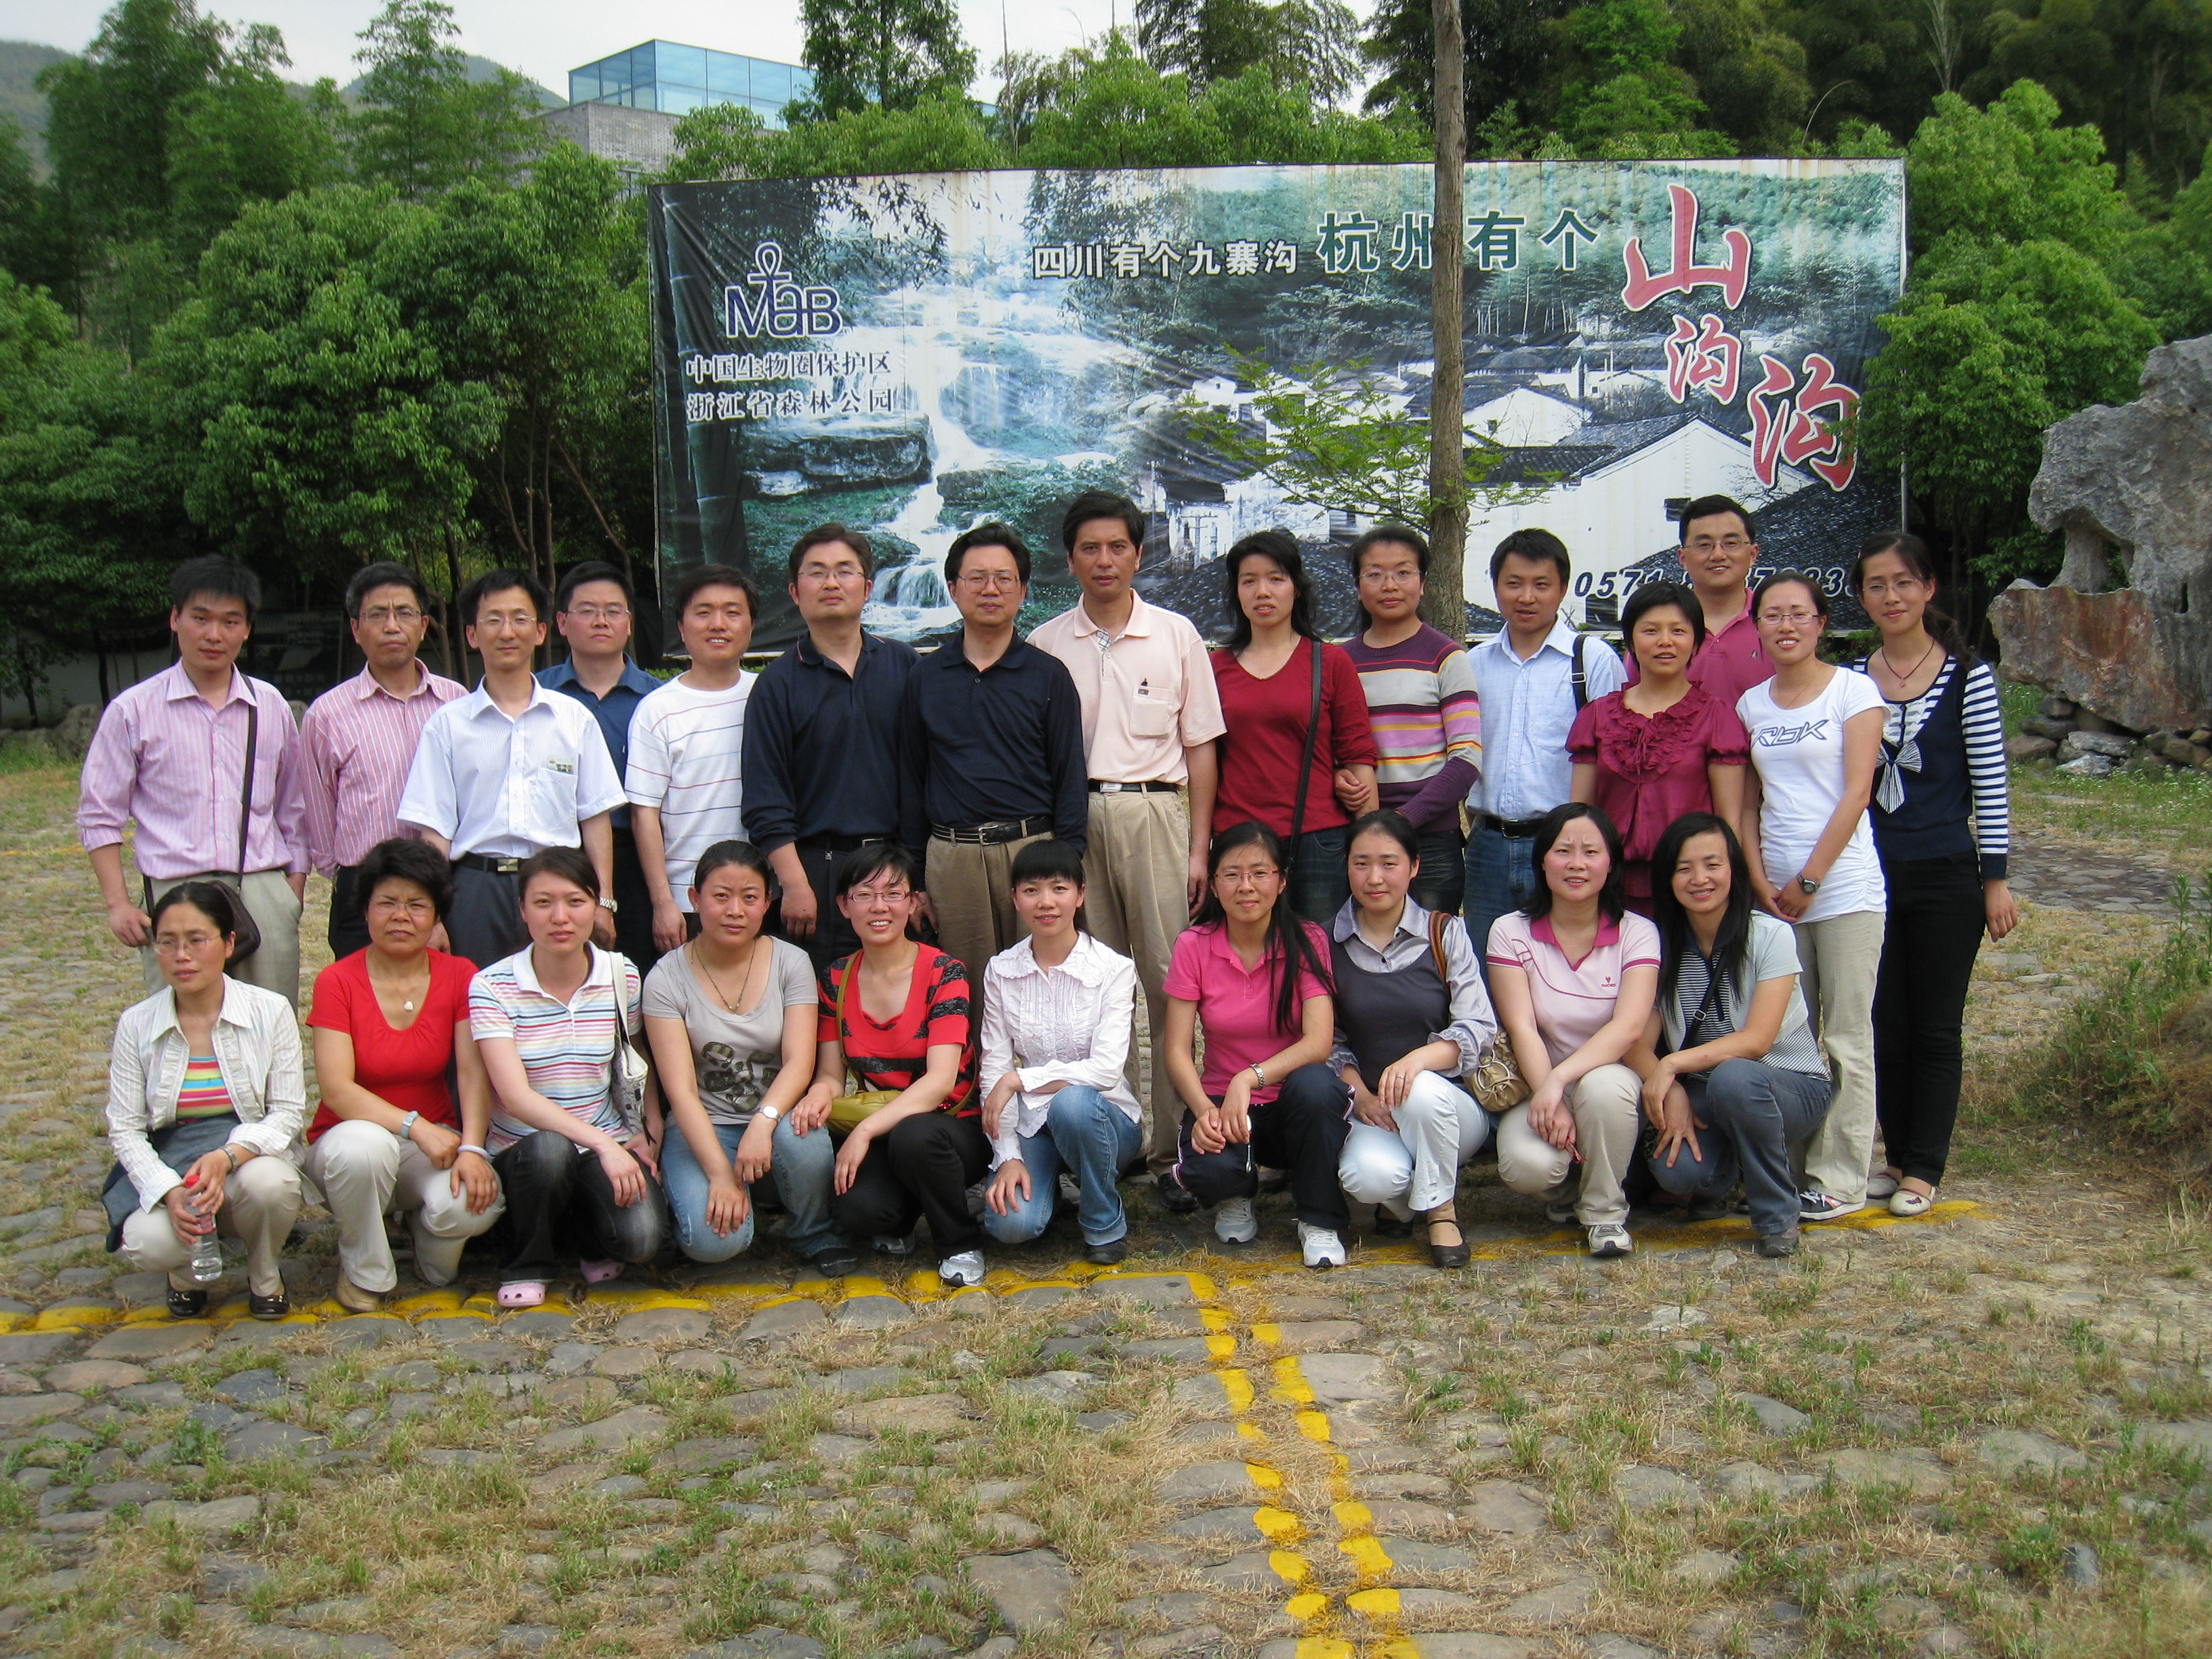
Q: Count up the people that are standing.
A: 15